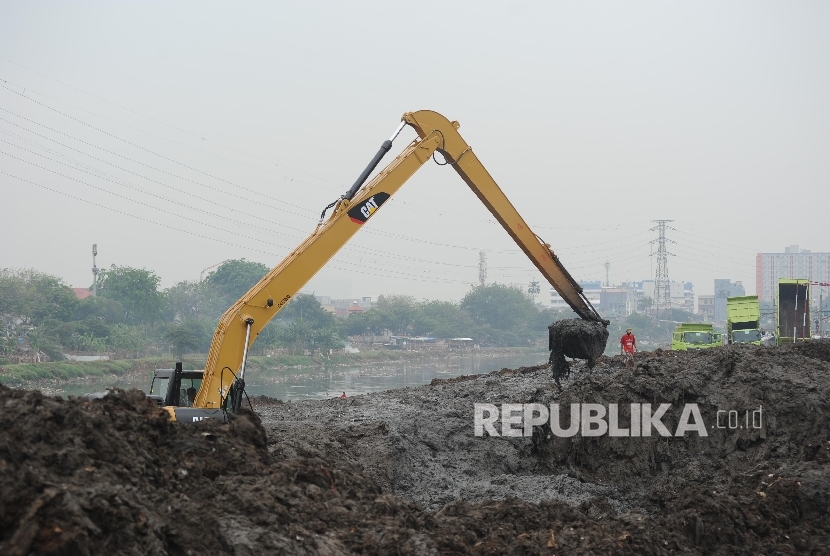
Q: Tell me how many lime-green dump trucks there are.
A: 3